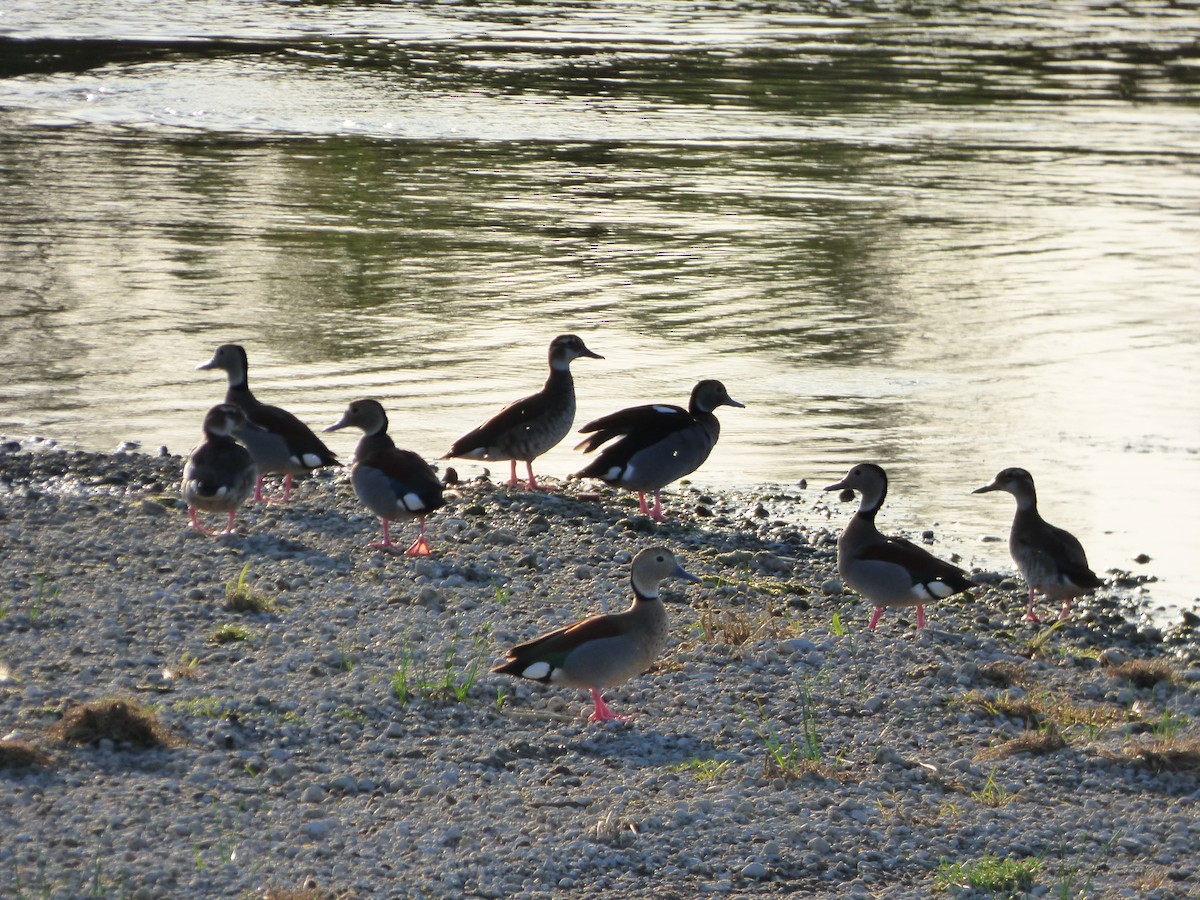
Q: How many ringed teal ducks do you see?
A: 8